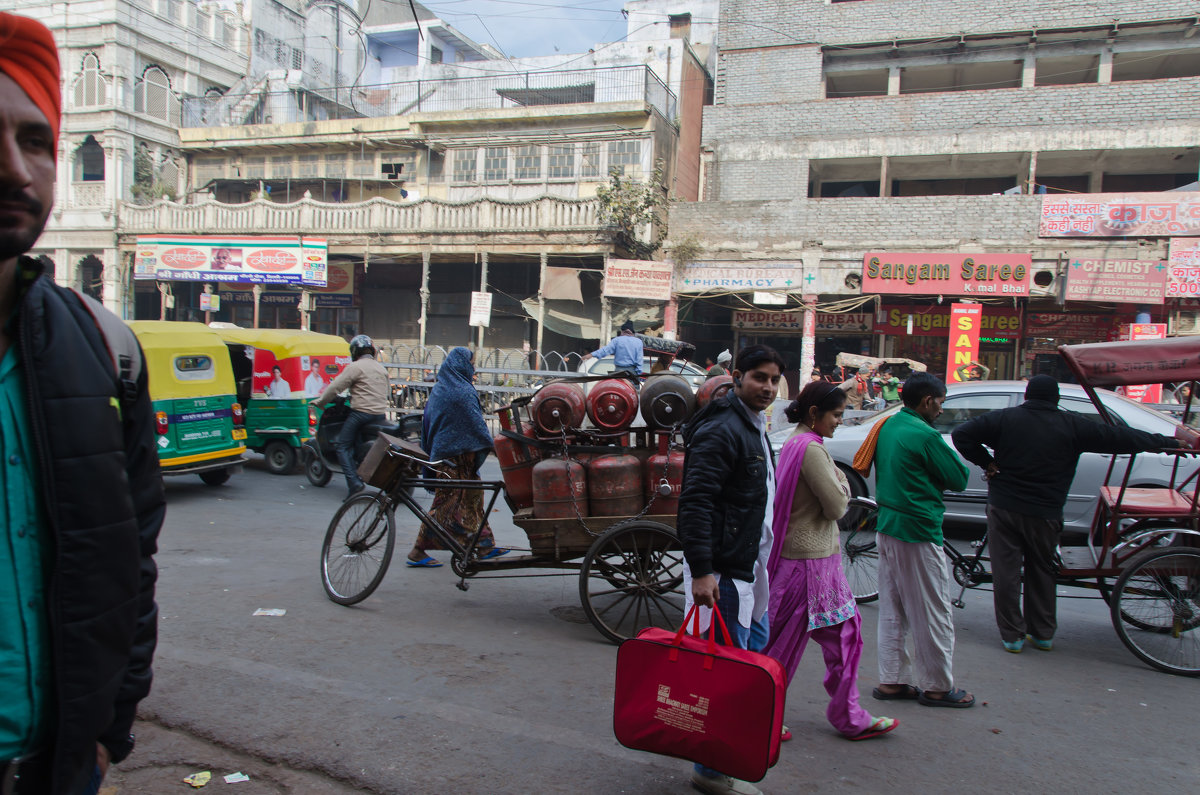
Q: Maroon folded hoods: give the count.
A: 1